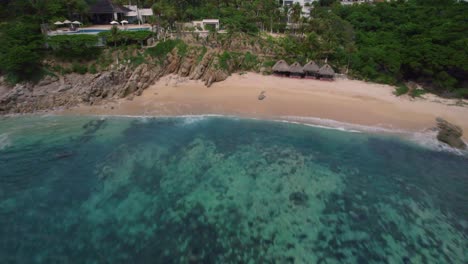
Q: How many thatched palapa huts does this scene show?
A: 4